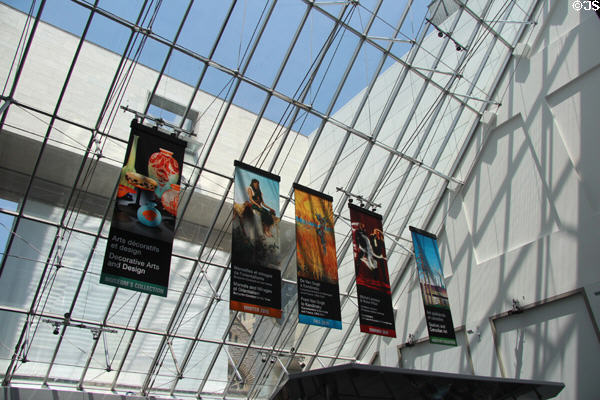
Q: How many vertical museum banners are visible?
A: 5